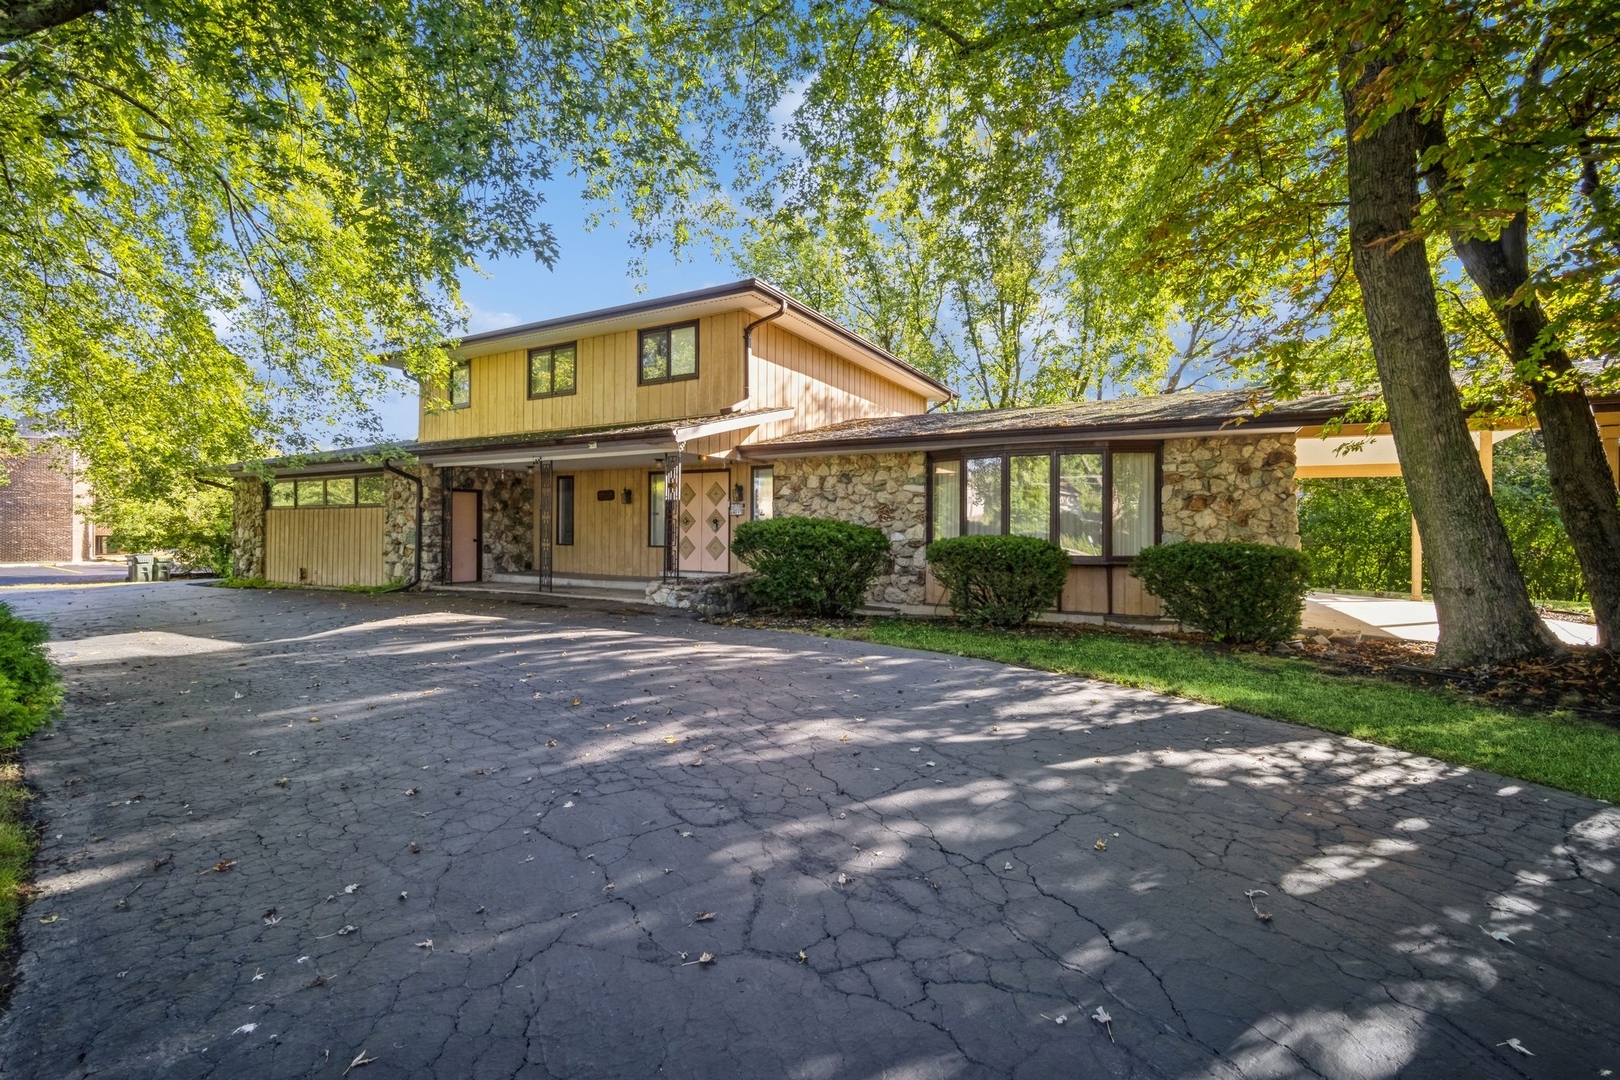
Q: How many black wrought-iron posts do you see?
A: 3